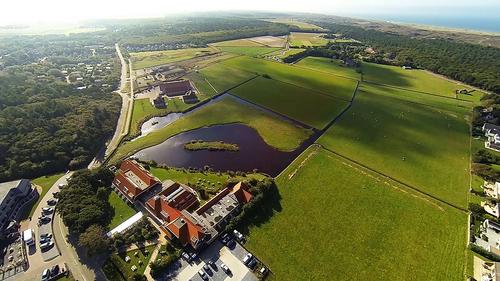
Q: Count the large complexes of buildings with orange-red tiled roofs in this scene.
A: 1